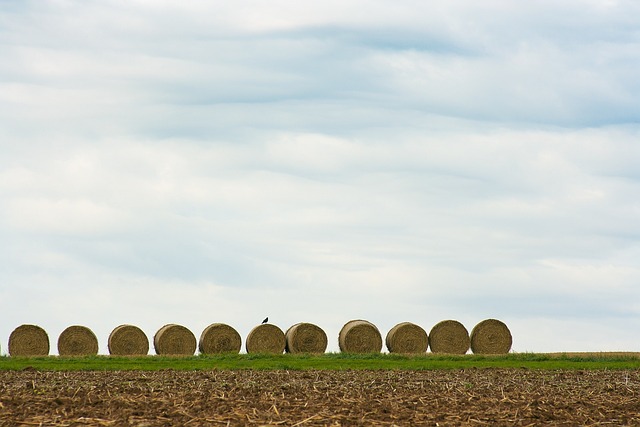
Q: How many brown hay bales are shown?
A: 11